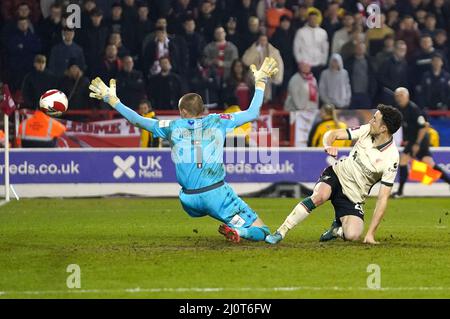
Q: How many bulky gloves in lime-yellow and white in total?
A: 2